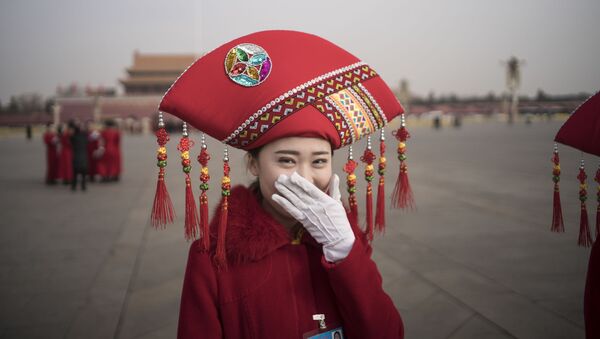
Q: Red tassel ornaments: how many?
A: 11